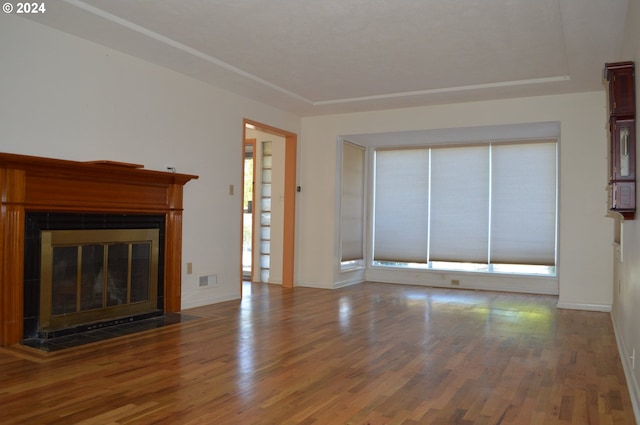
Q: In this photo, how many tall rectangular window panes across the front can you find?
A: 3